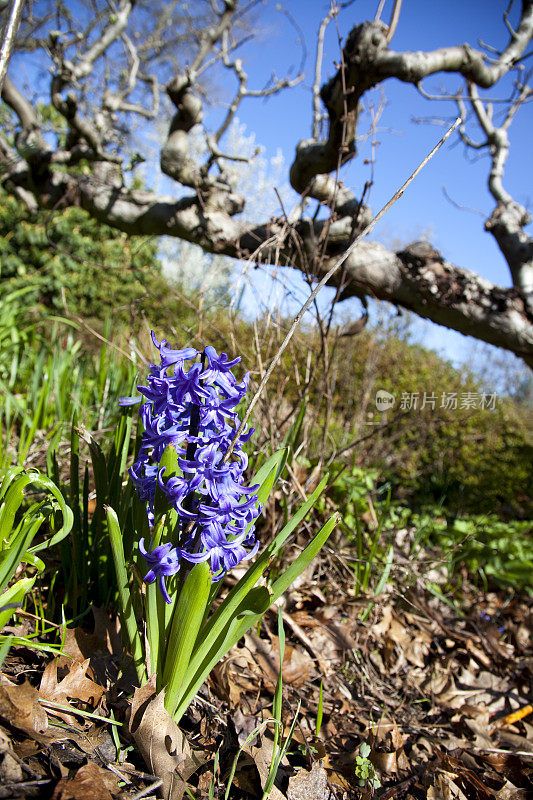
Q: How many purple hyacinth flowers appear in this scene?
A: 1